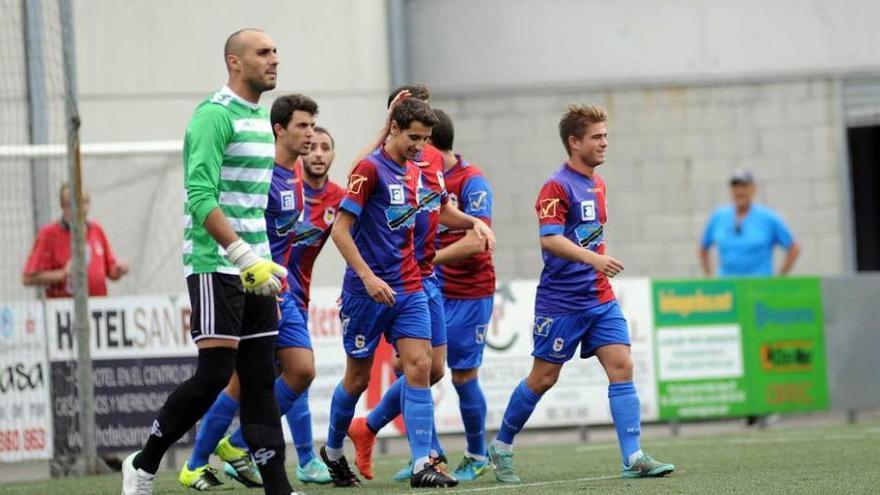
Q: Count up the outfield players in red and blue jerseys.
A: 6